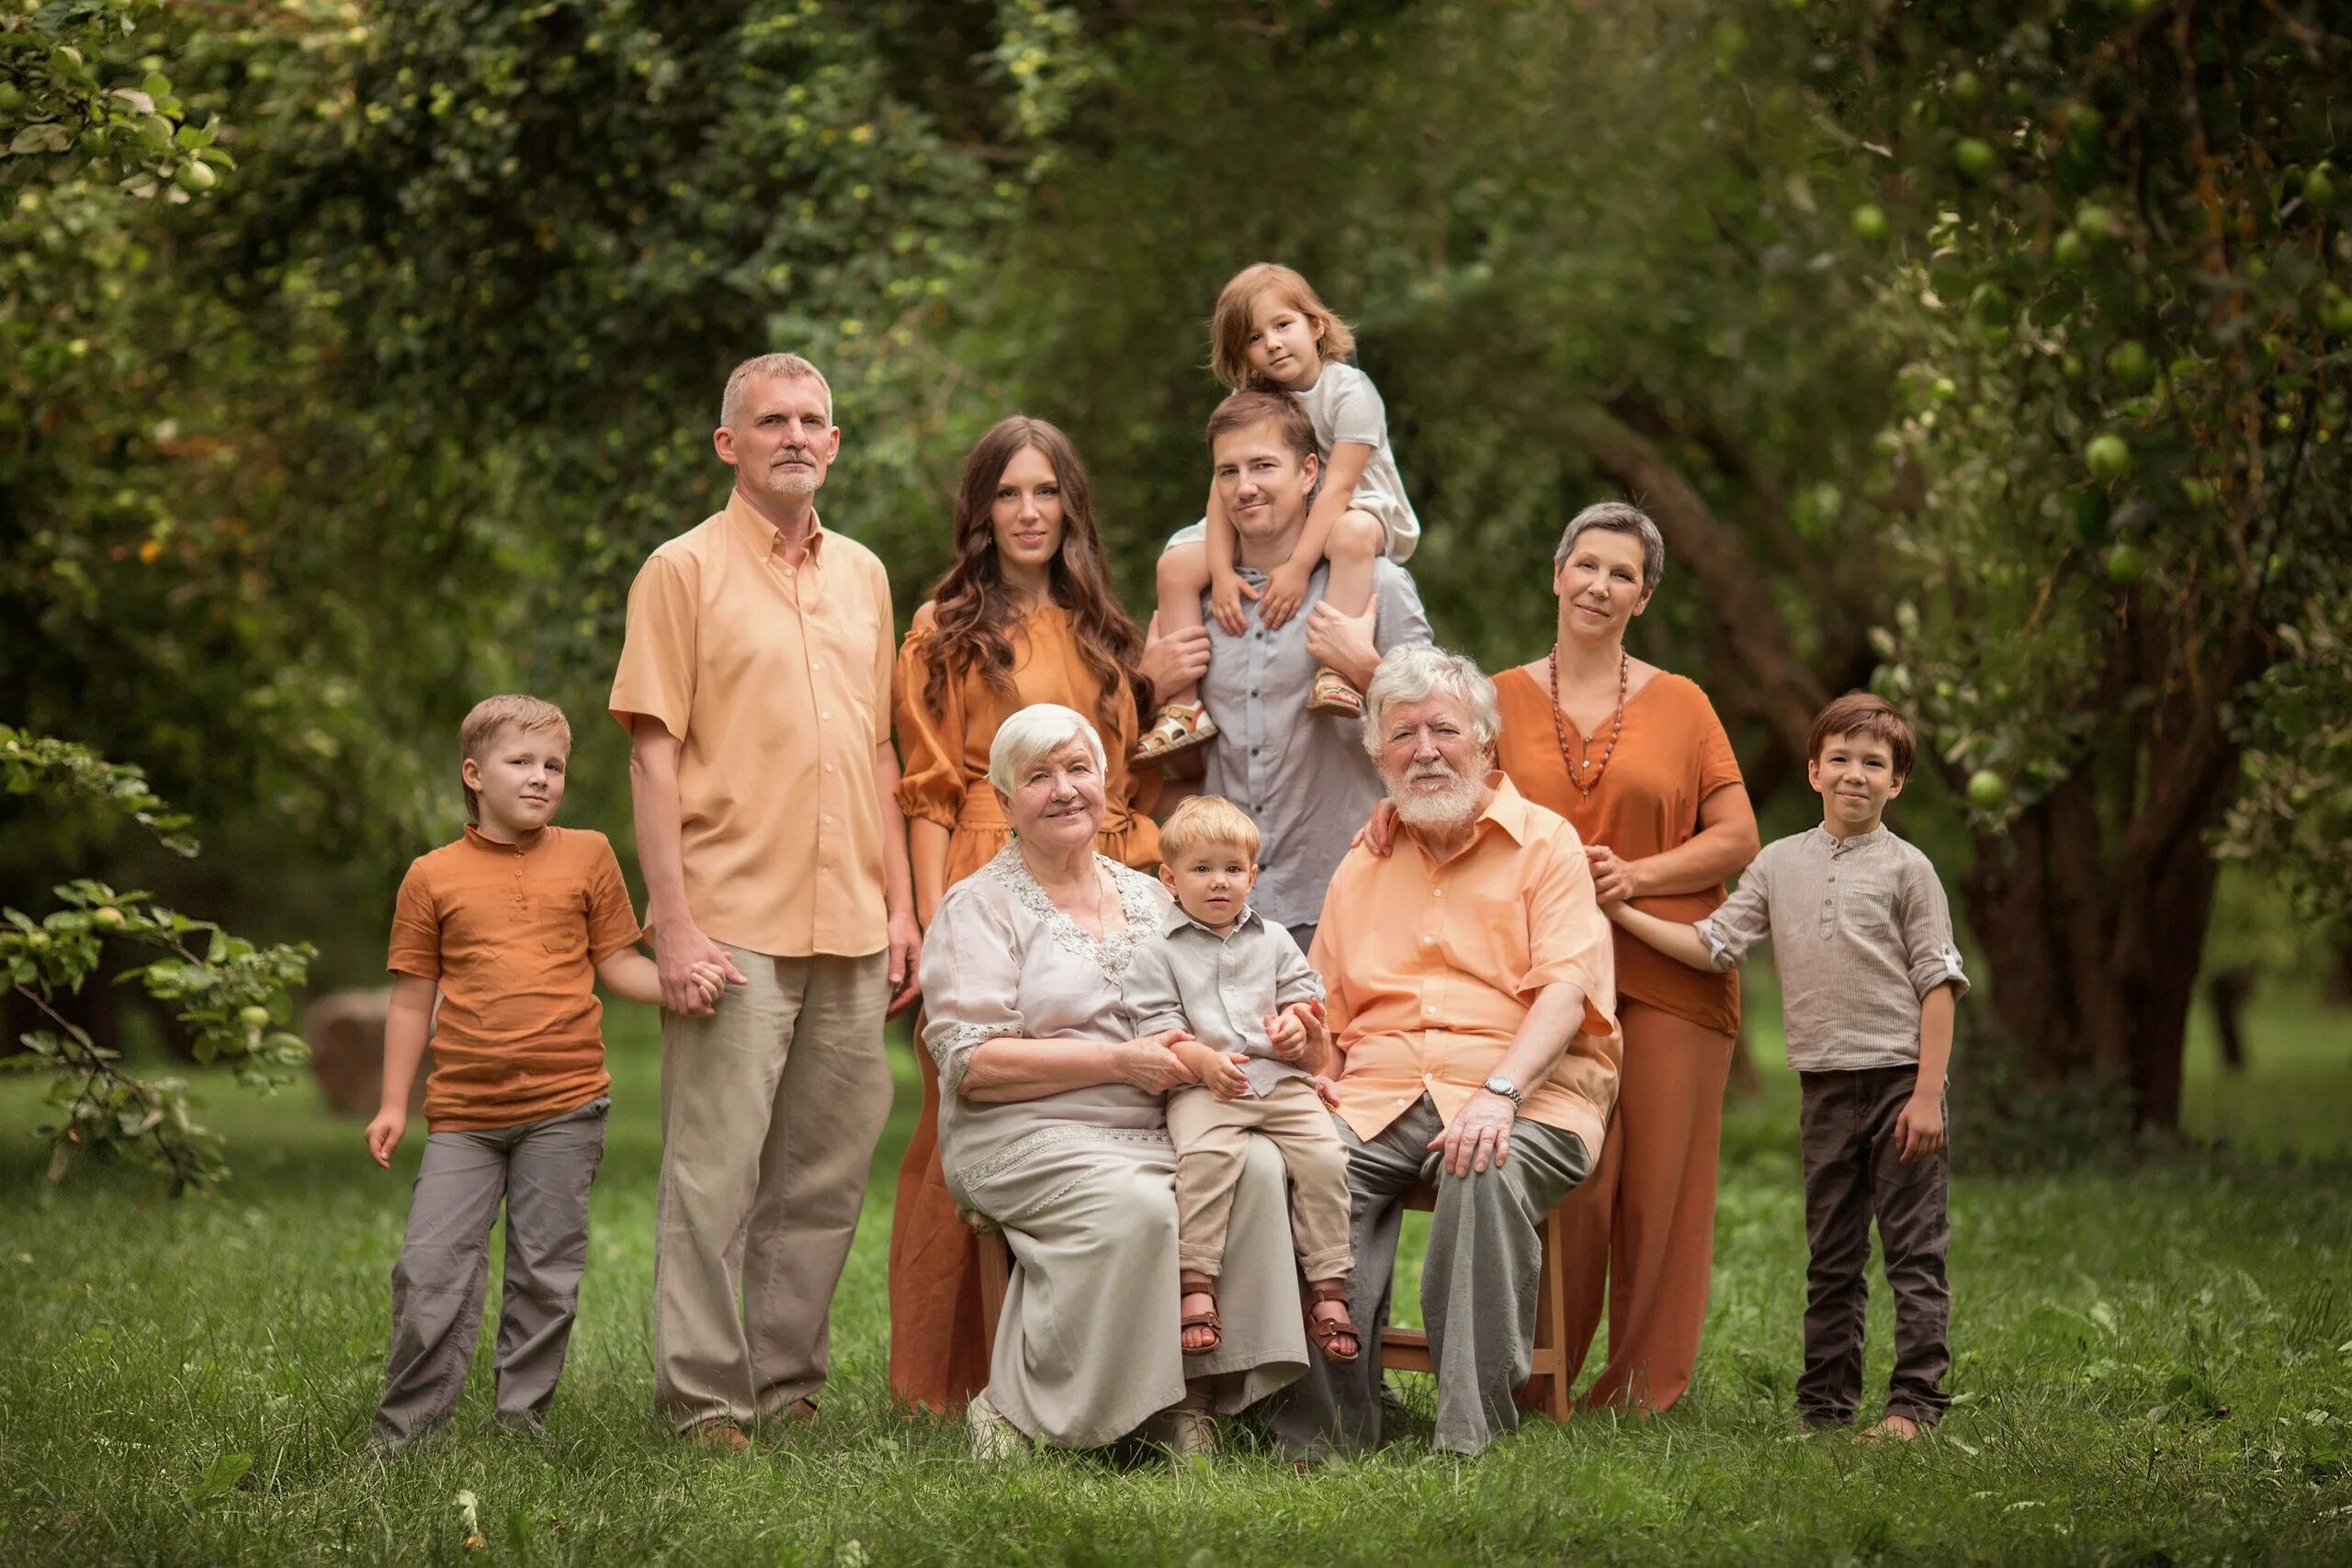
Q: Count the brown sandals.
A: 2